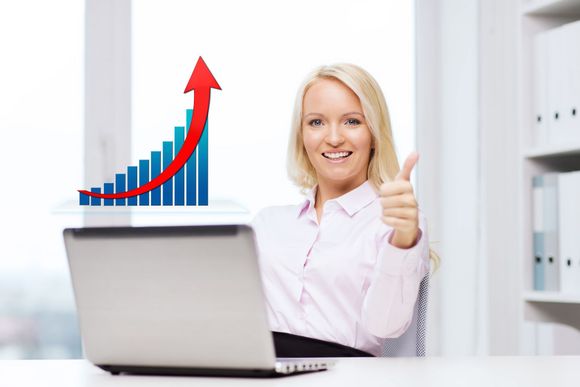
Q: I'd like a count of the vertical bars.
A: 11